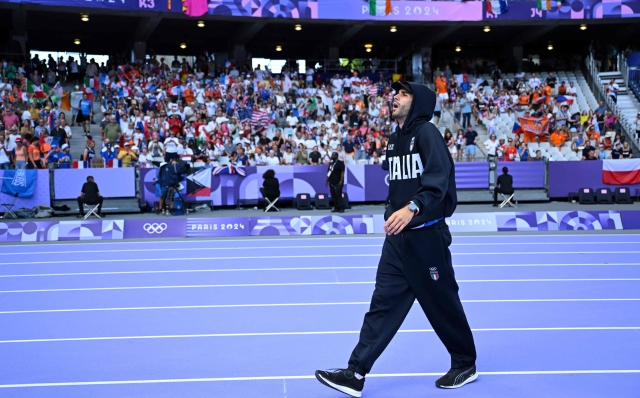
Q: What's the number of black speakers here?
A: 6